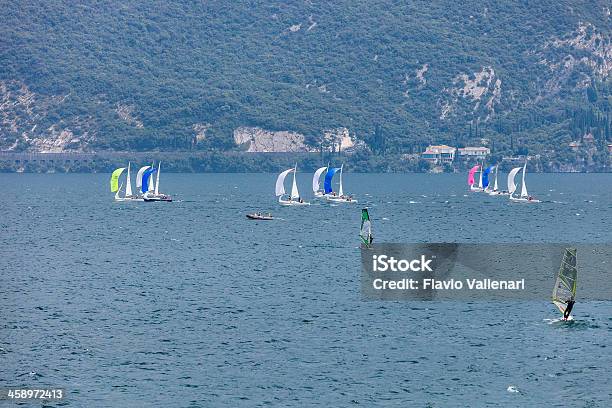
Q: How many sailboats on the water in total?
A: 9